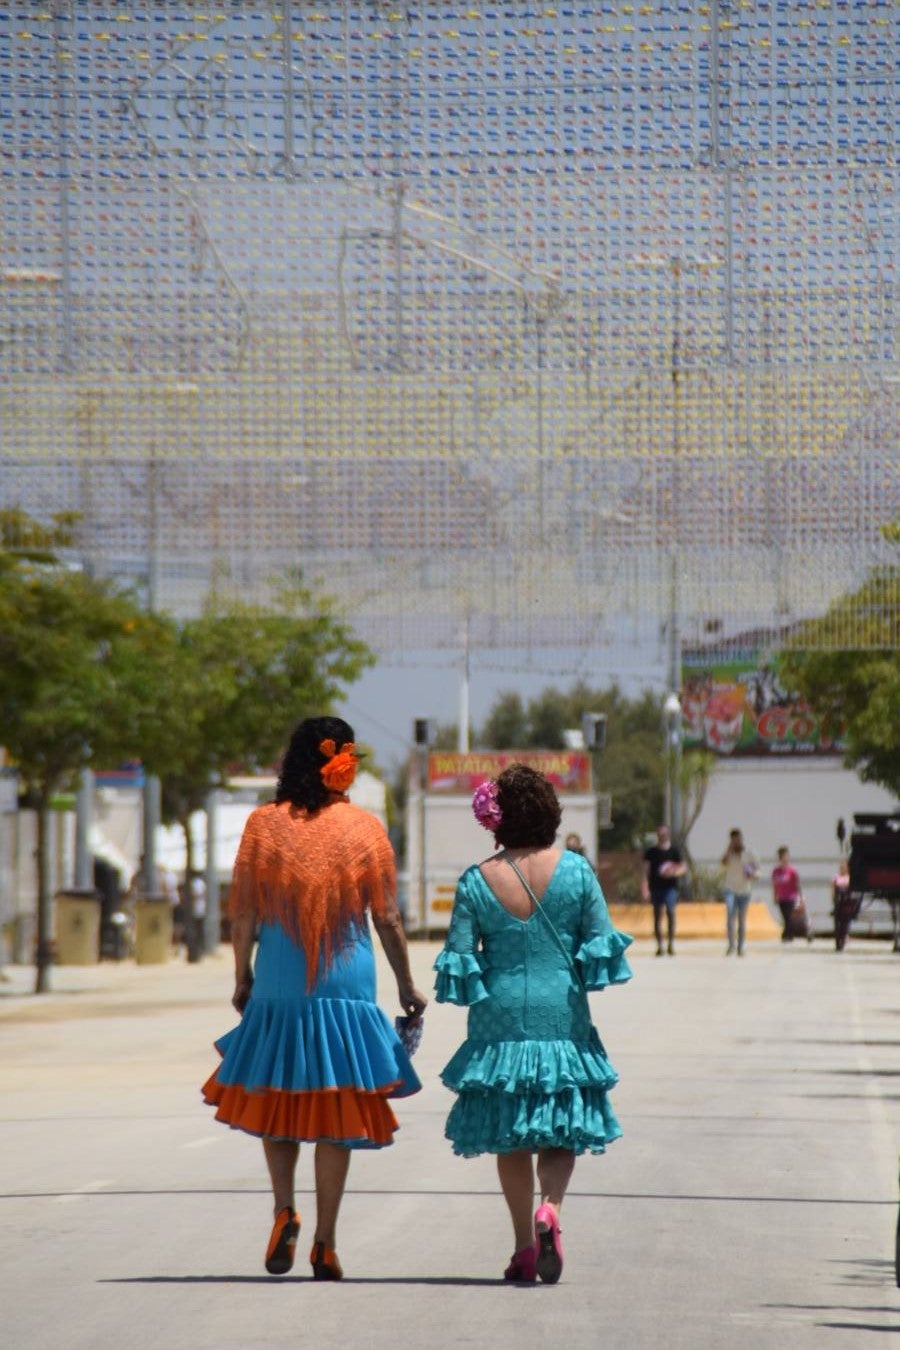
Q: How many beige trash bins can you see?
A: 2